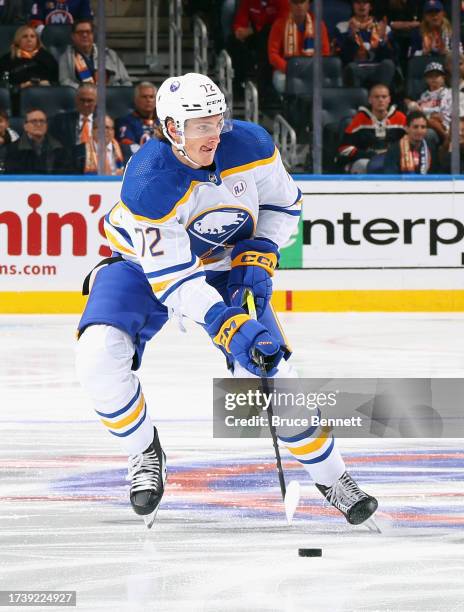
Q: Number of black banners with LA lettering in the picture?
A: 0